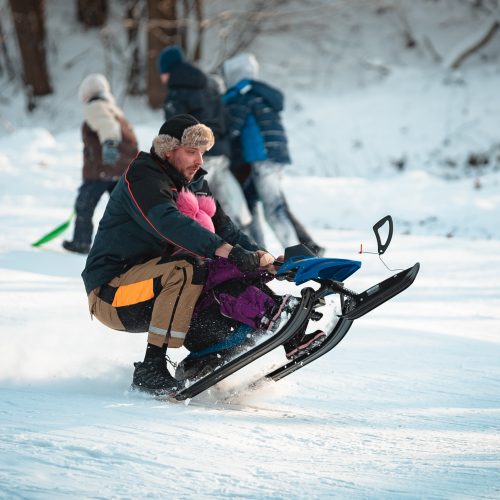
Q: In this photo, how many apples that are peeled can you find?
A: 0